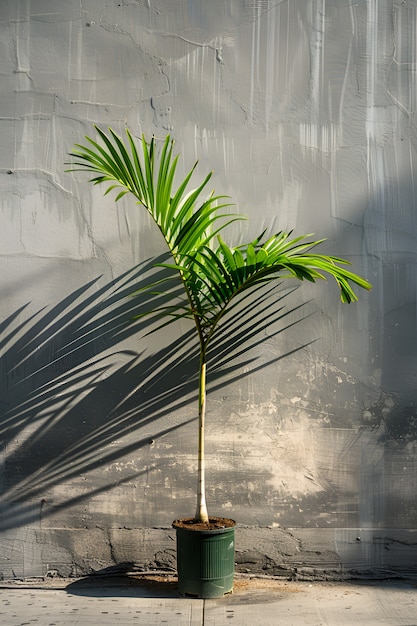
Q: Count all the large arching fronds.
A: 2